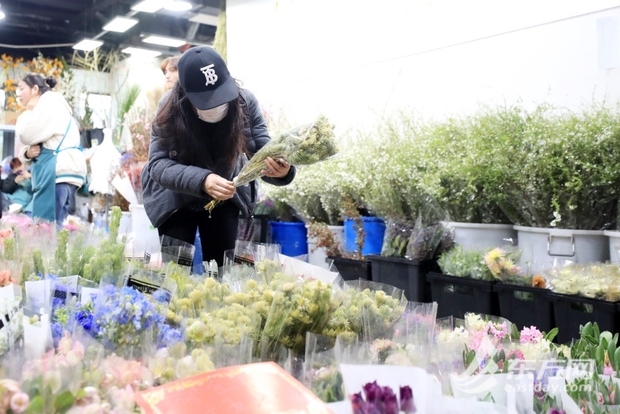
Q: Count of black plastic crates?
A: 5